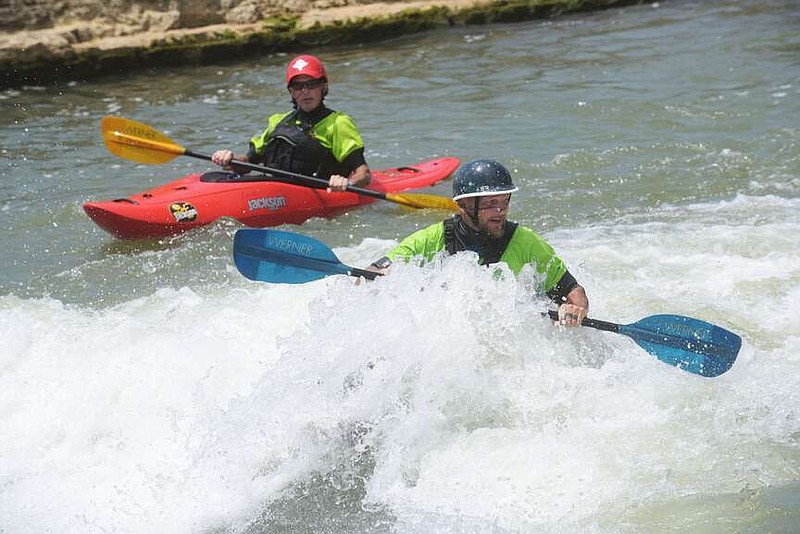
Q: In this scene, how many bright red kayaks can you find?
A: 1